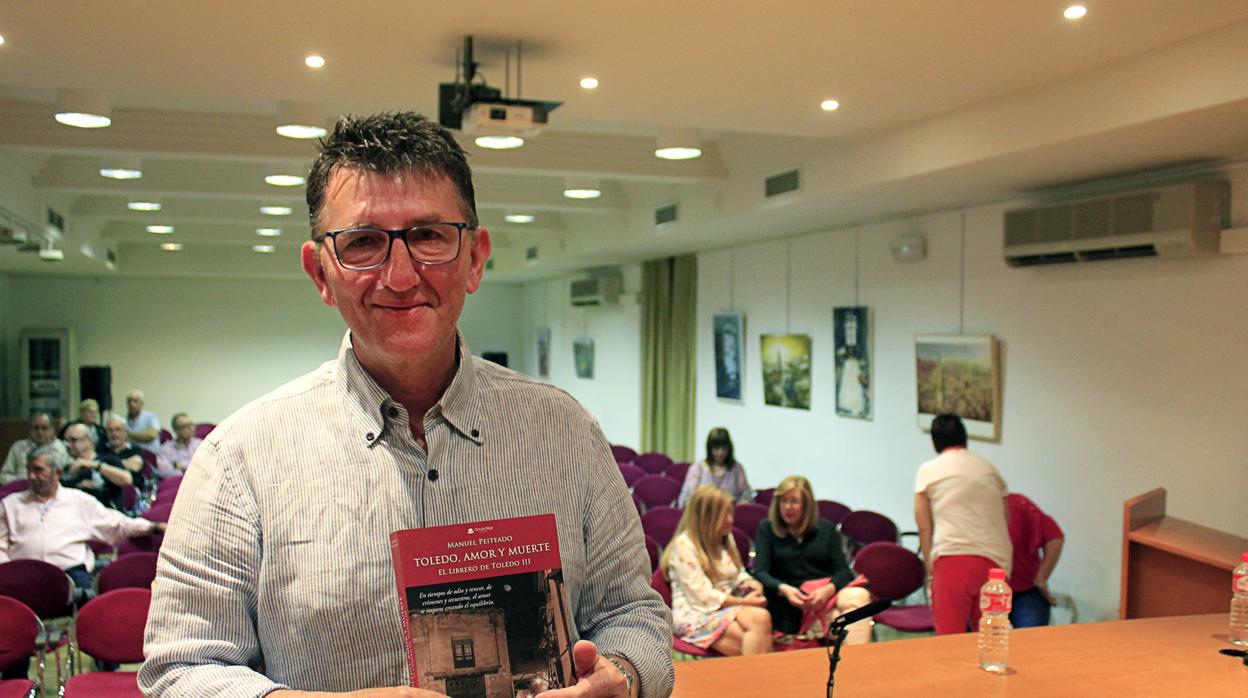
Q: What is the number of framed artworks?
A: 6